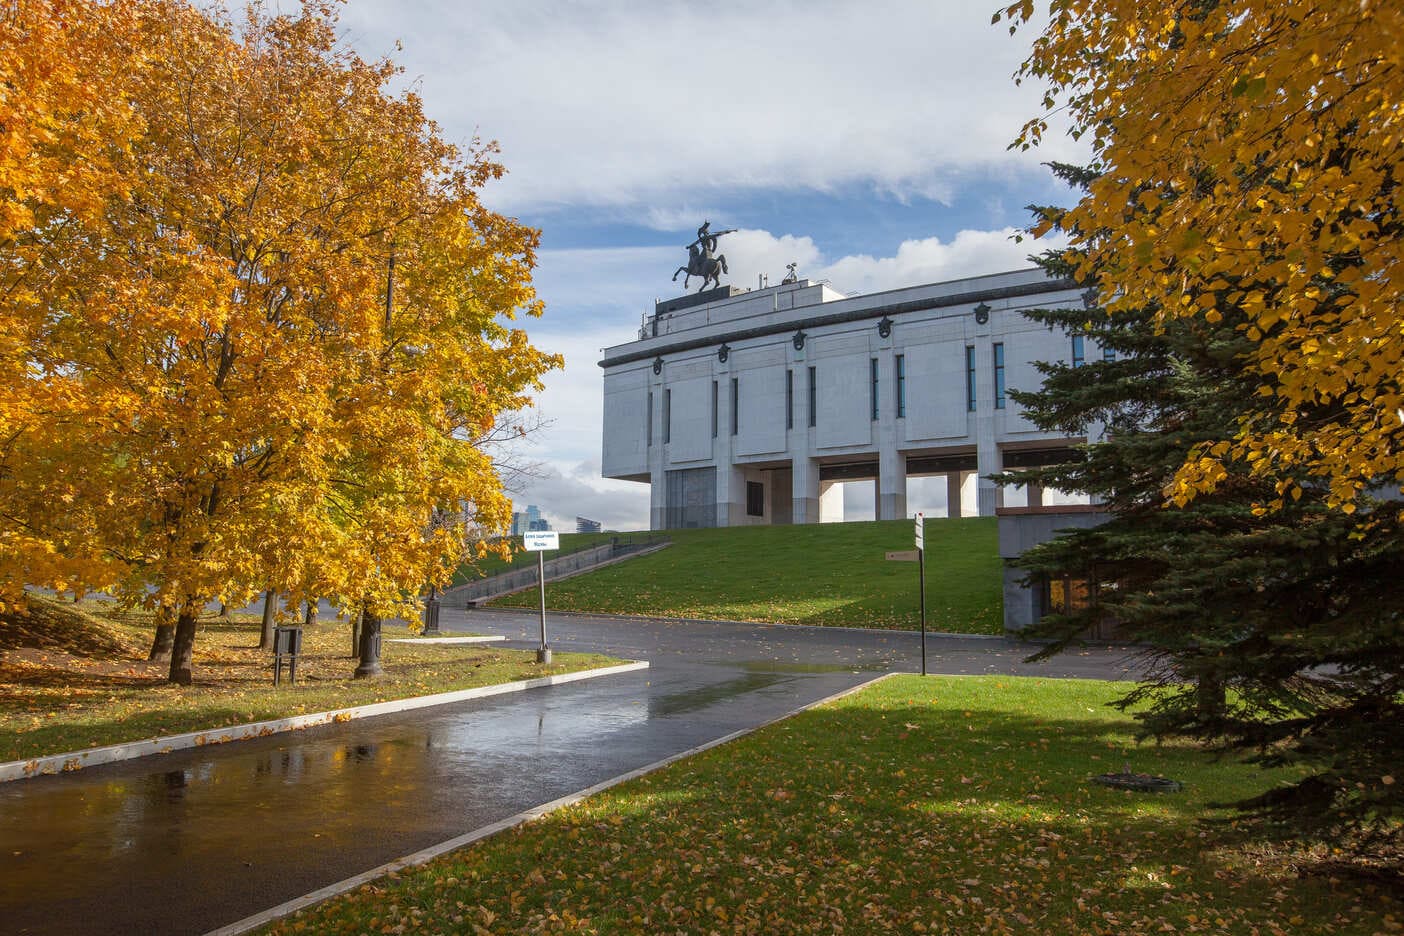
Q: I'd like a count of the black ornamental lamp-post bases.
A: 2